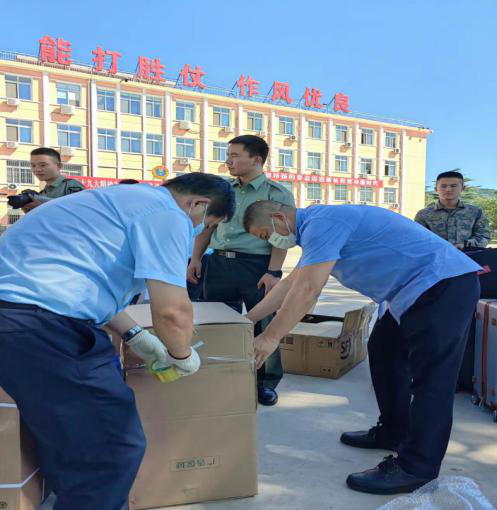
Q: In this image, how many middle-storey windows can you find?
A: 12